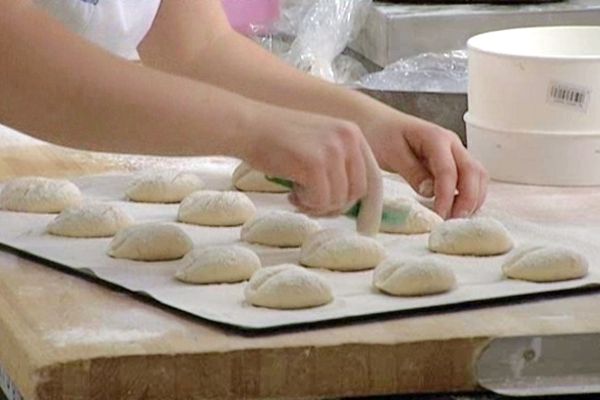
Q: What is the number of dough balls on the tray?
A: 14